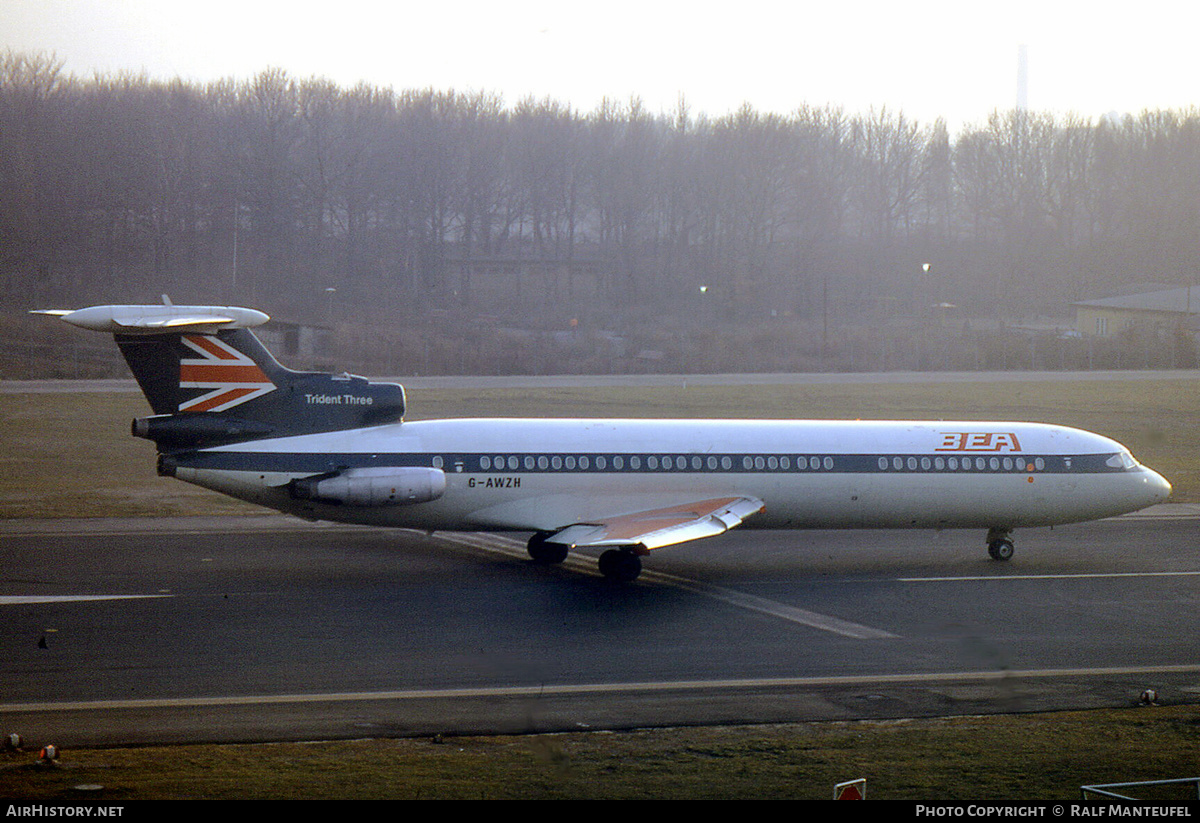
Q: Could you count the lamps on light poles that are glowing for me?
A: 2